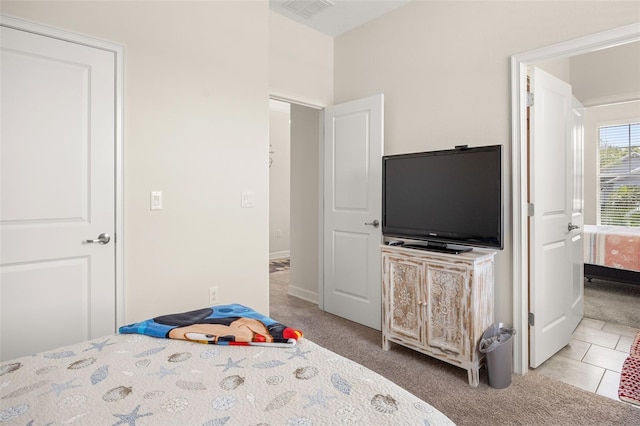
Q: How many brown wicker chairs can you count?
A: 0